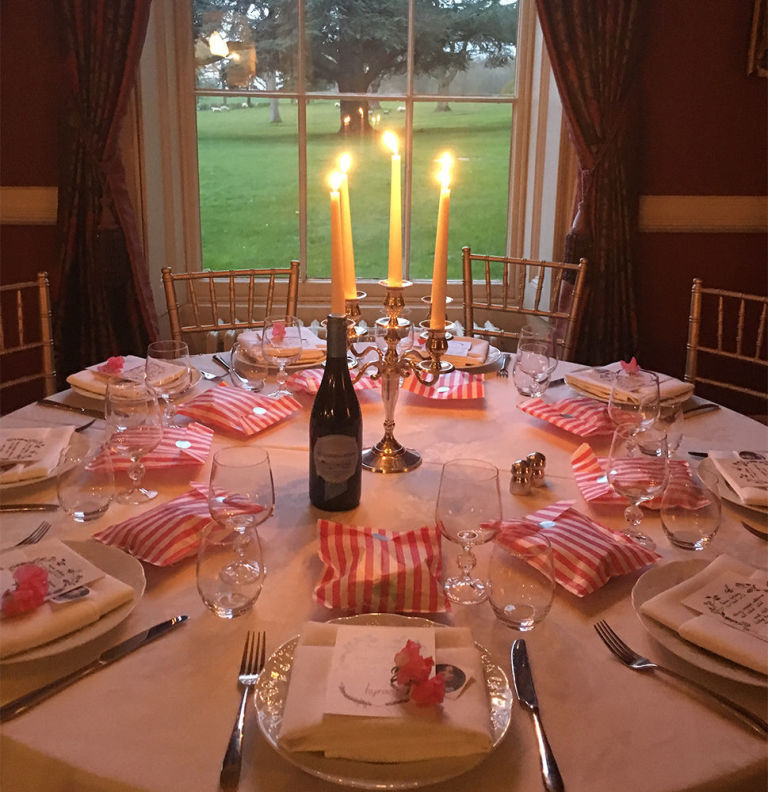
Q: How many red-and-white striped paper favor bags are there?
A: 9